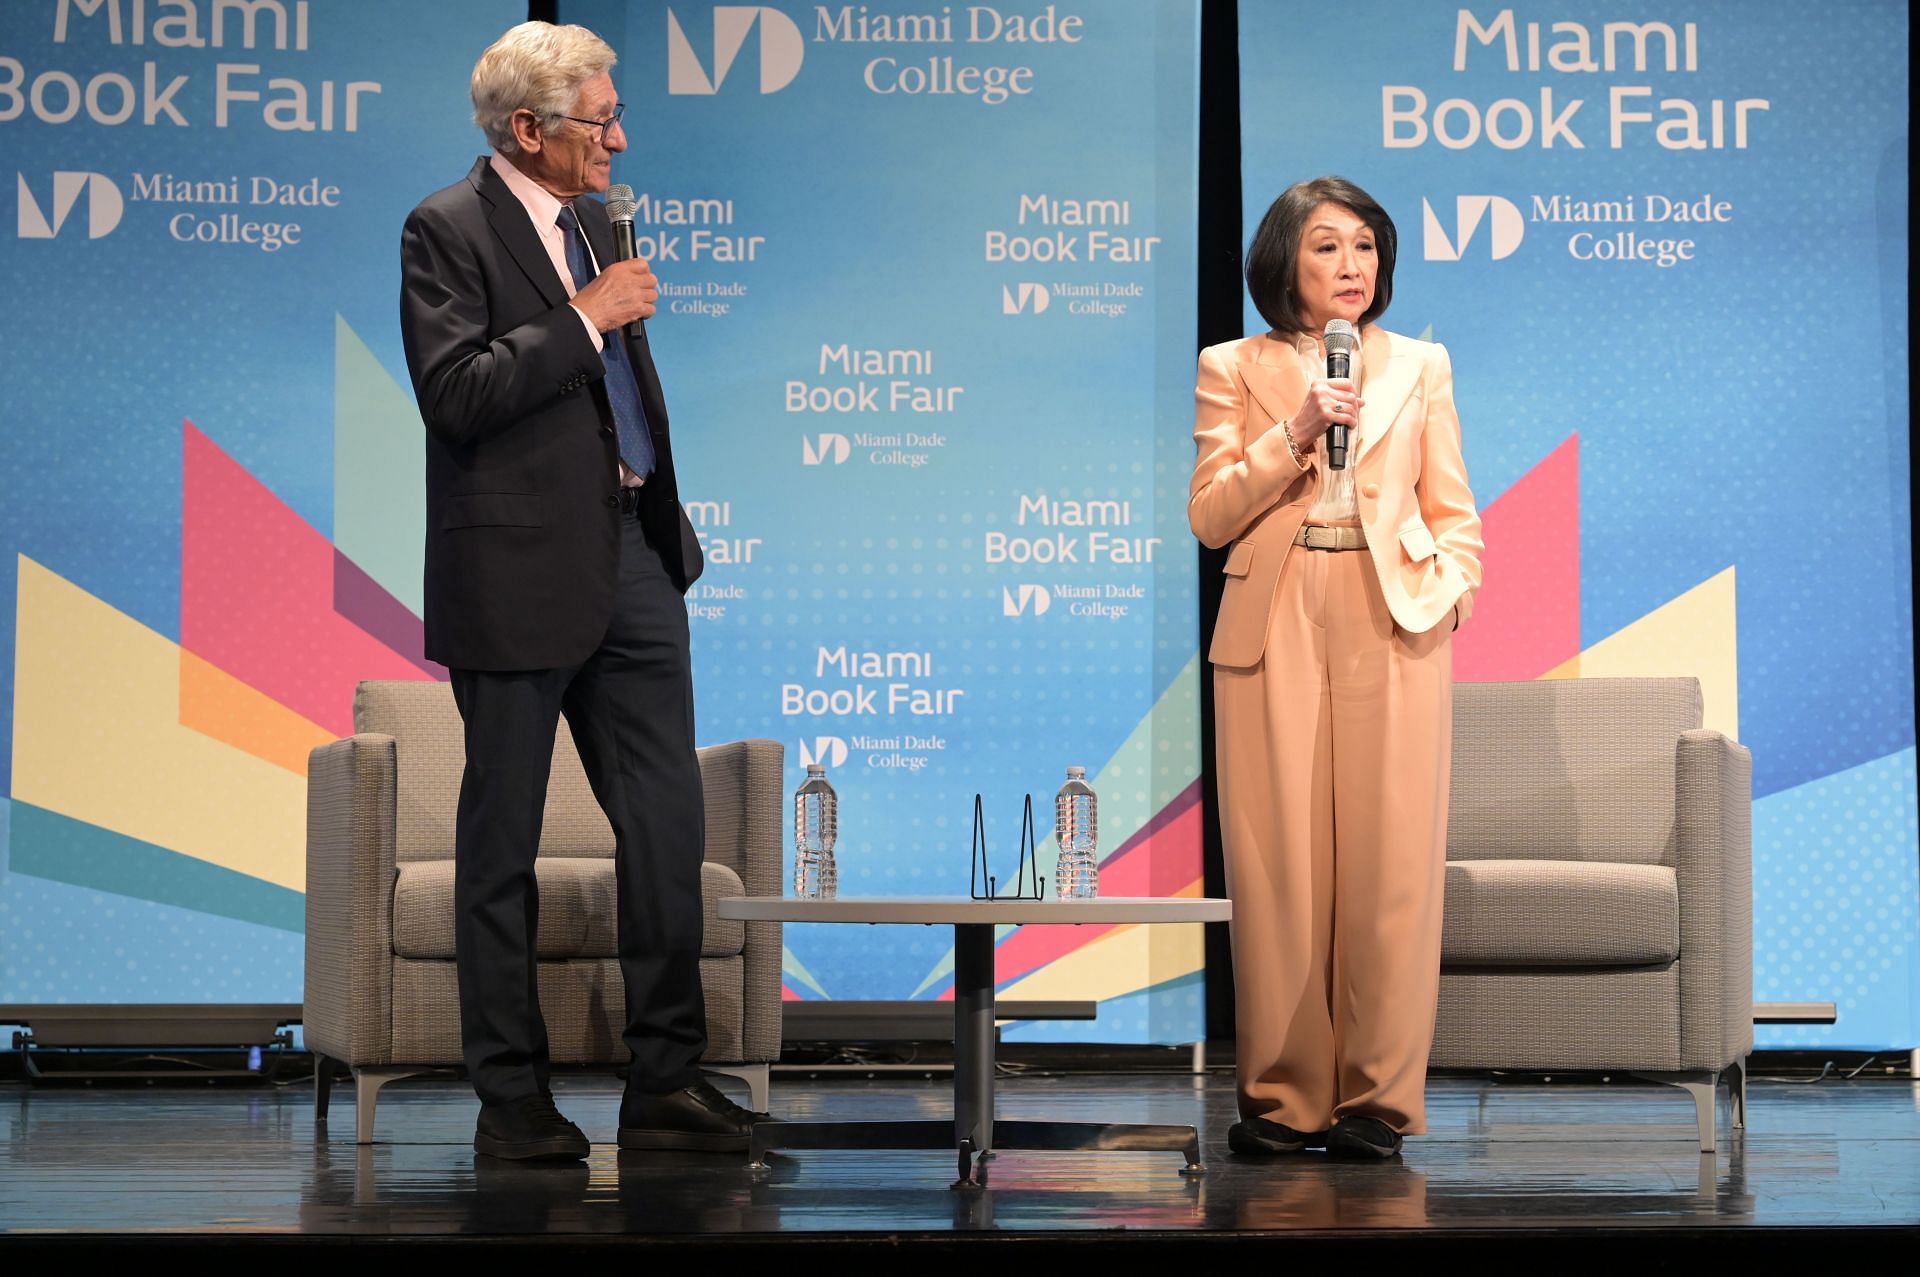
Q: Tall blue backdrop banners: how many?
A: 3